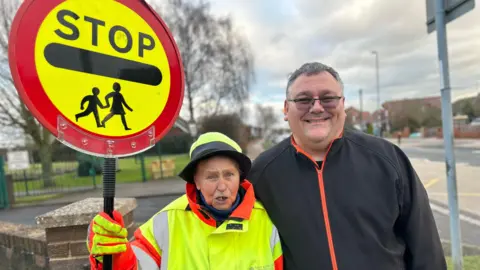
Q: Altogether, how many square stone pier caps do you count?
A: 1